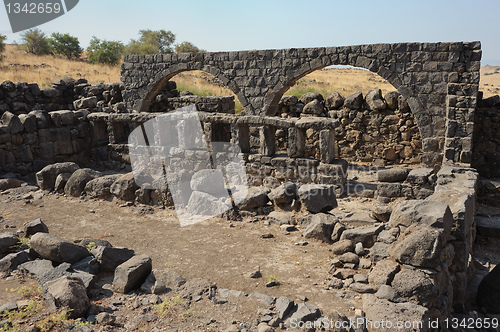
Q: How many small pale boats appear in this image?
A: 0